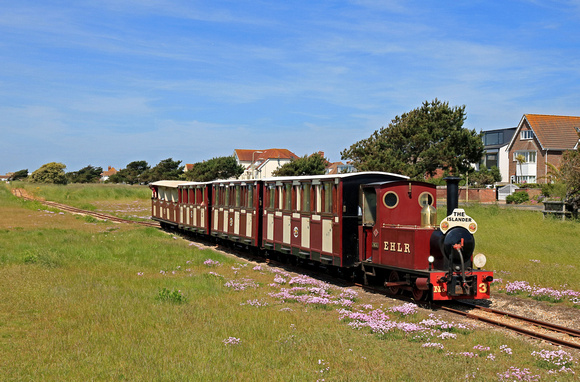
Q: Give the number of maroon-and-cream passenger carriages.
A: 4